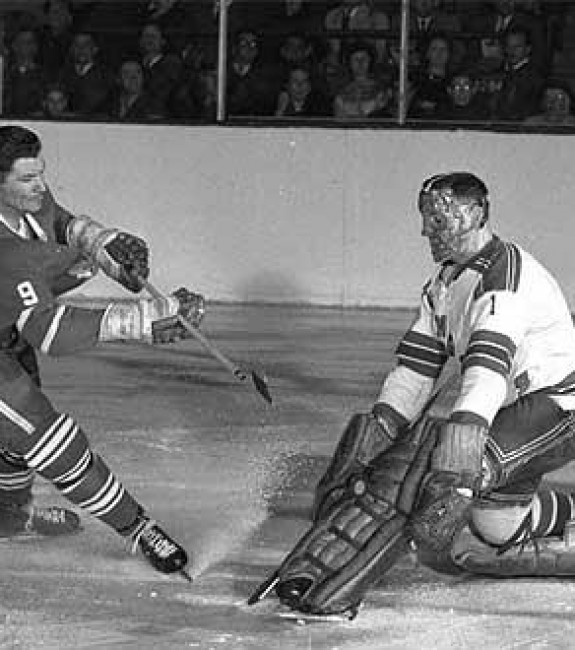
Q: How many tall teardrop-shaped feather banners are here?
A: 0